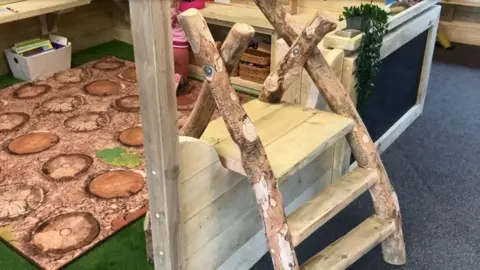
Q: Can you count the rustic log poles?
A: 4